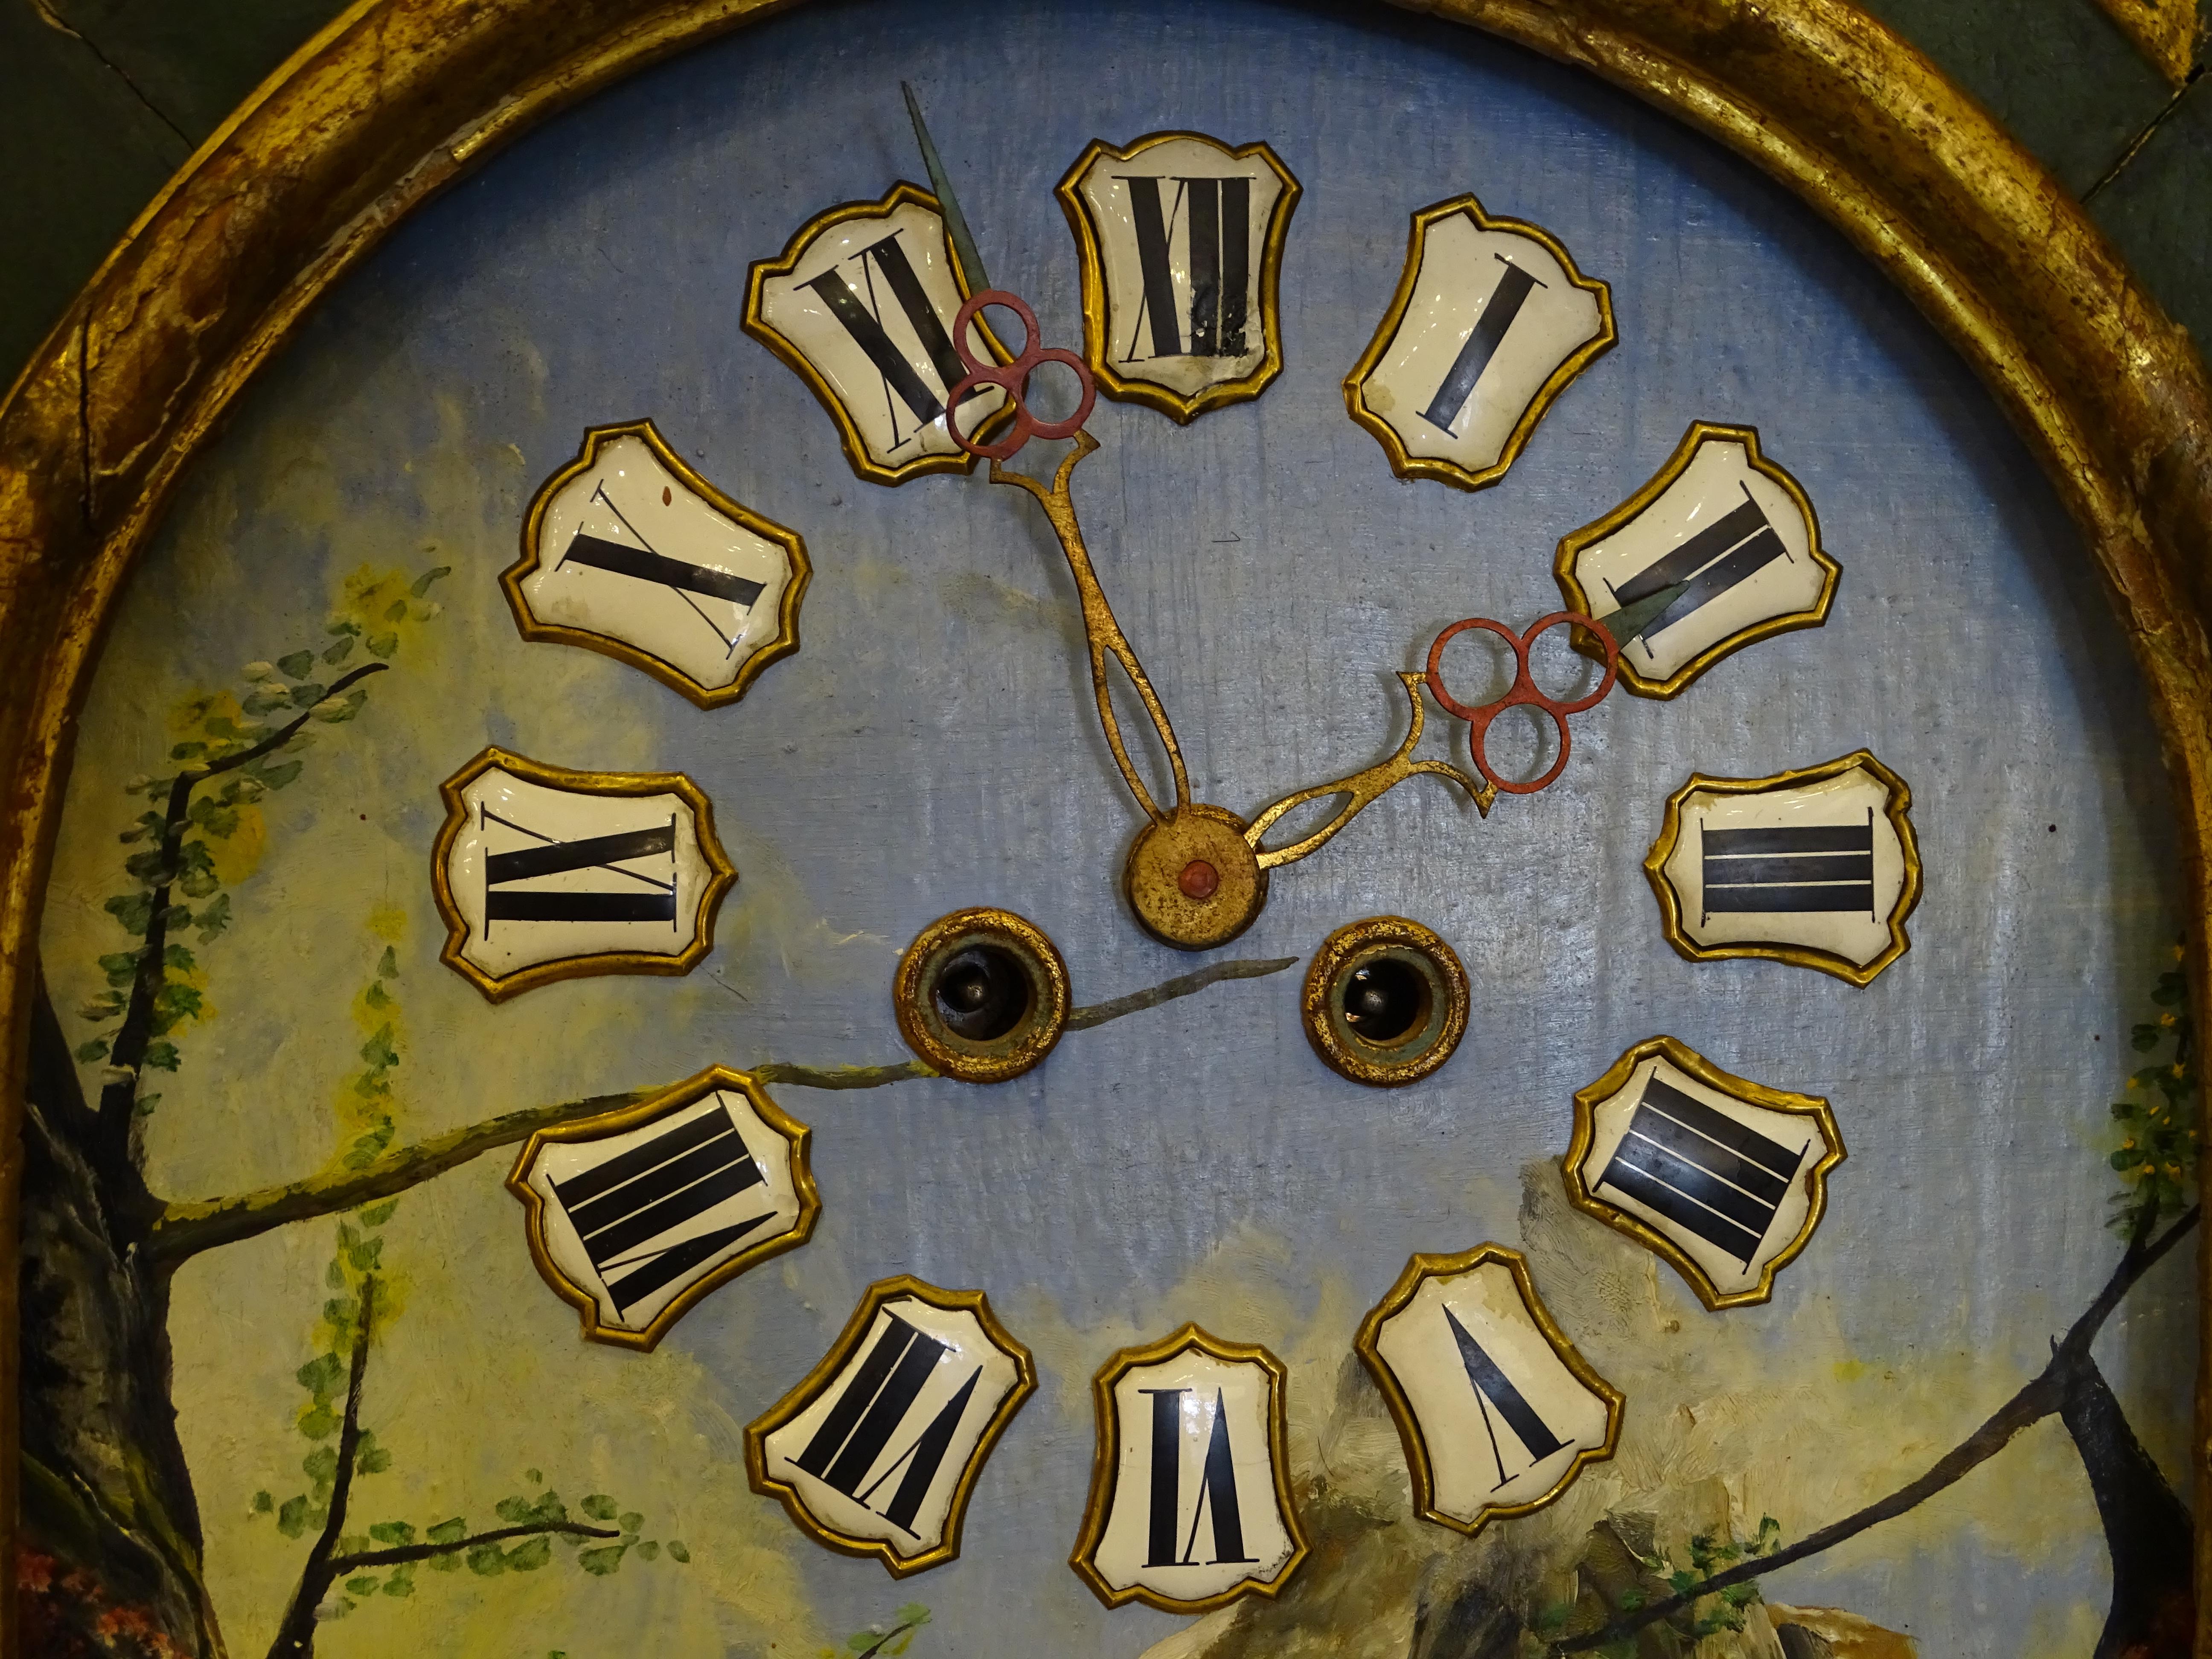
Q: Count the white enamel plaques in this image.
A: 12